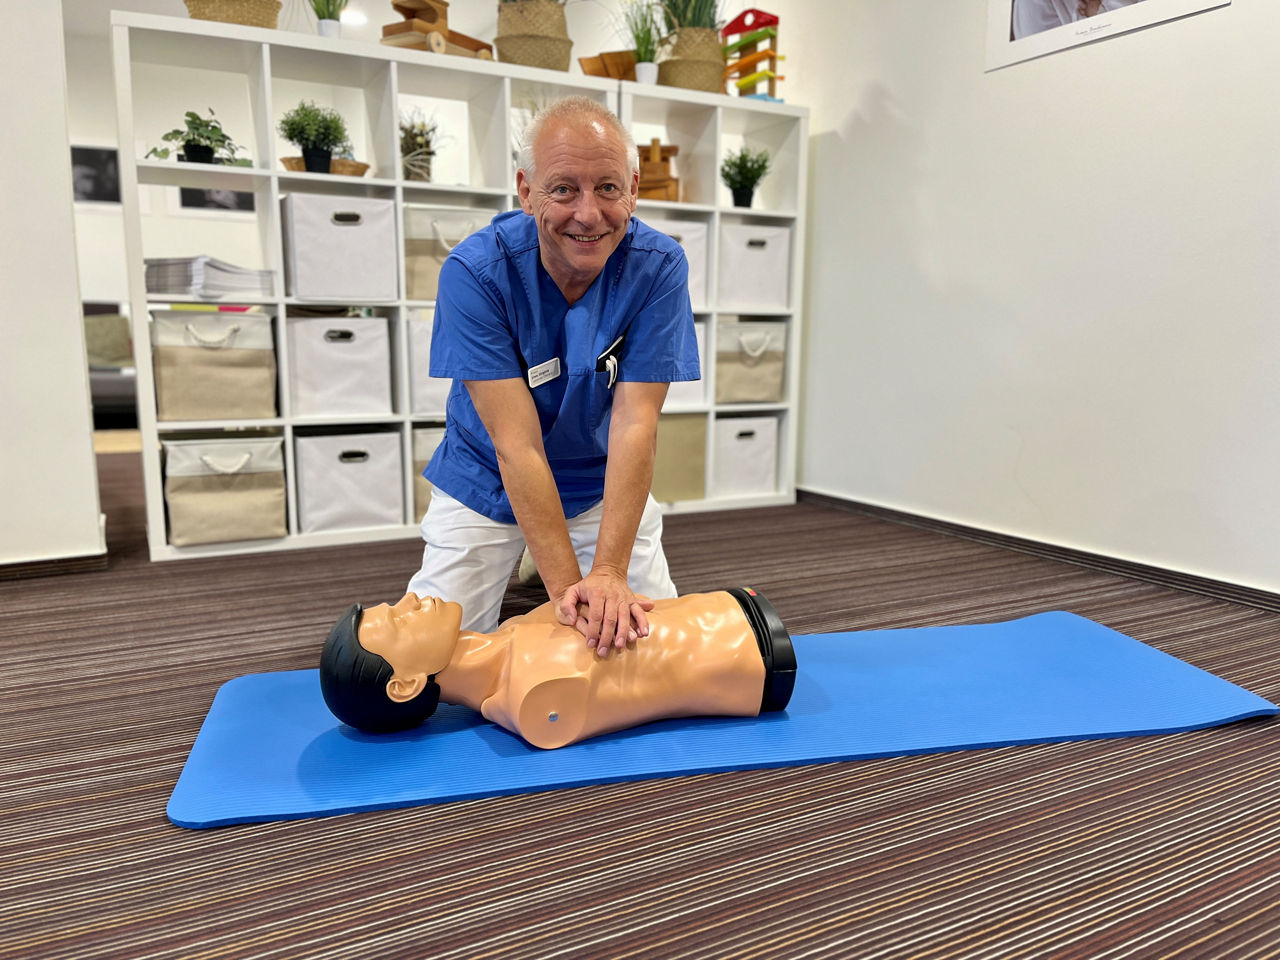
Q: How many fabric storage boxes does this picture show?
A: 14